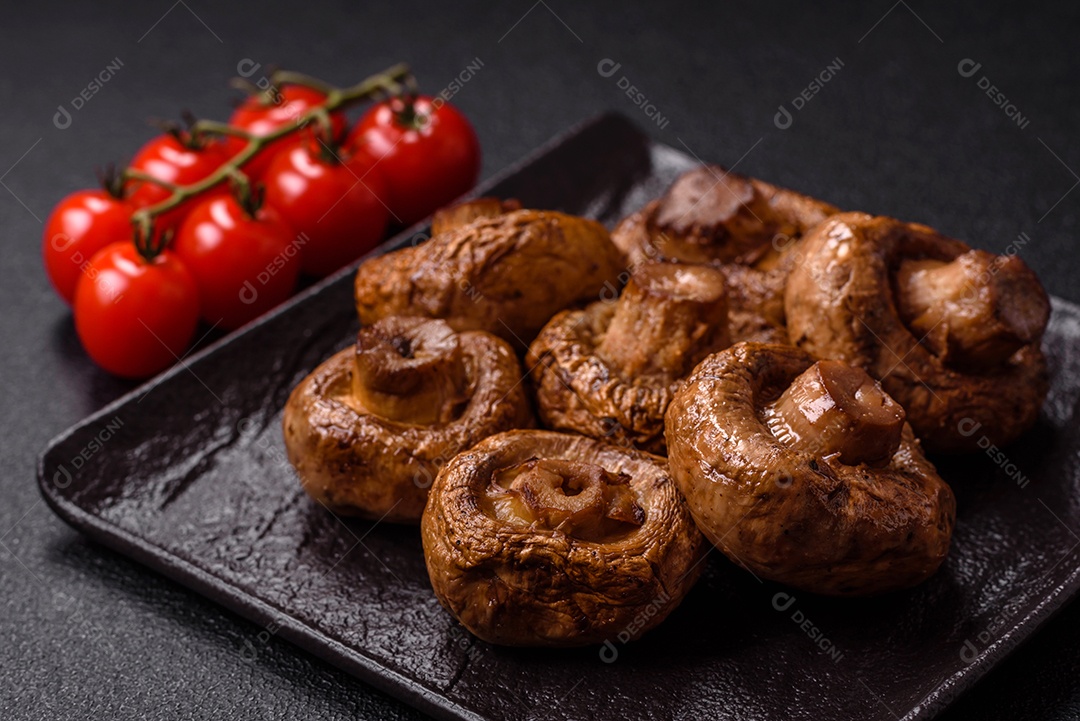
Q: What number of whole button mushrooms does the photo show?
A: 7